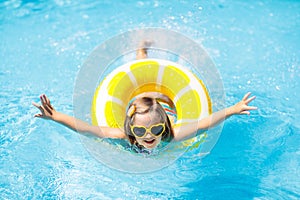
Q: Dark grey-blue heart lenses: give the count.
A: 2